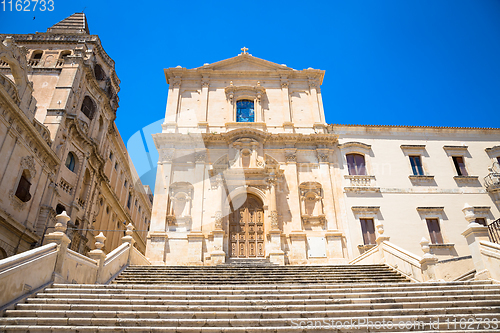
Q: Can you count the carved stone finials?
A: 6